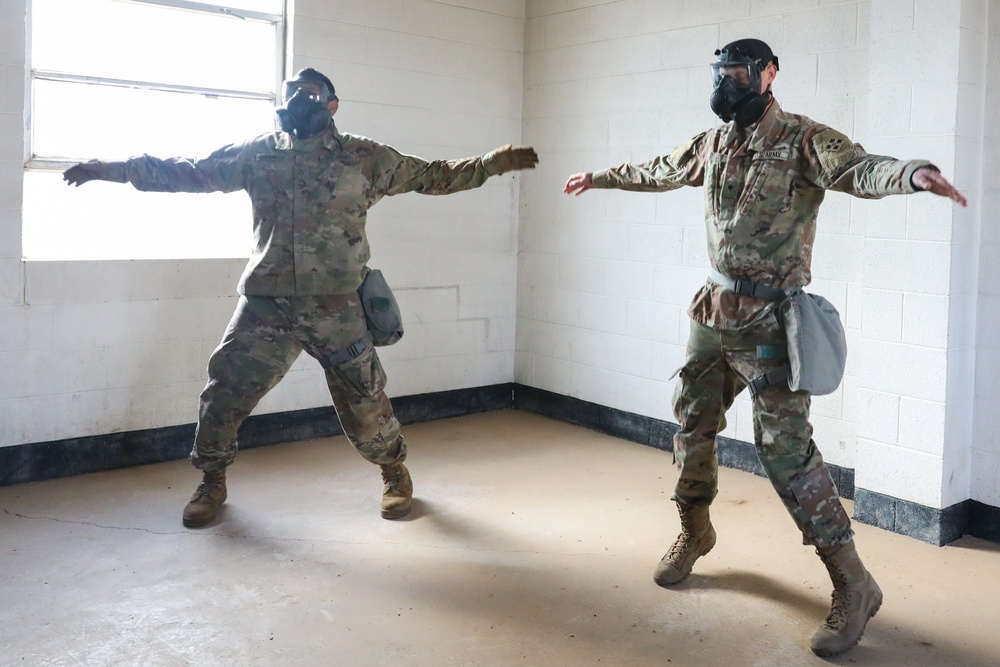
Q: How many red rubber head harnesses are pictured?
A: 0